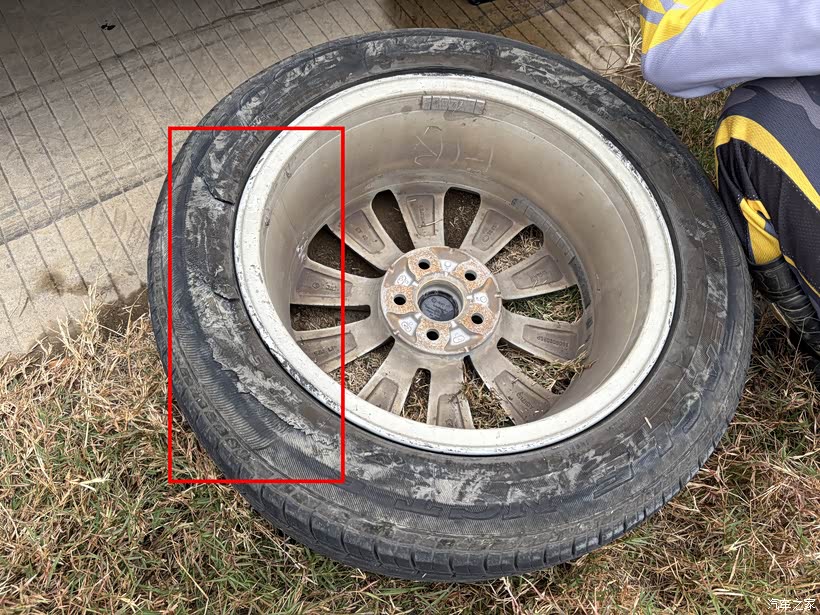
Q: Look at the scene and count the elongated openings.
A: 10